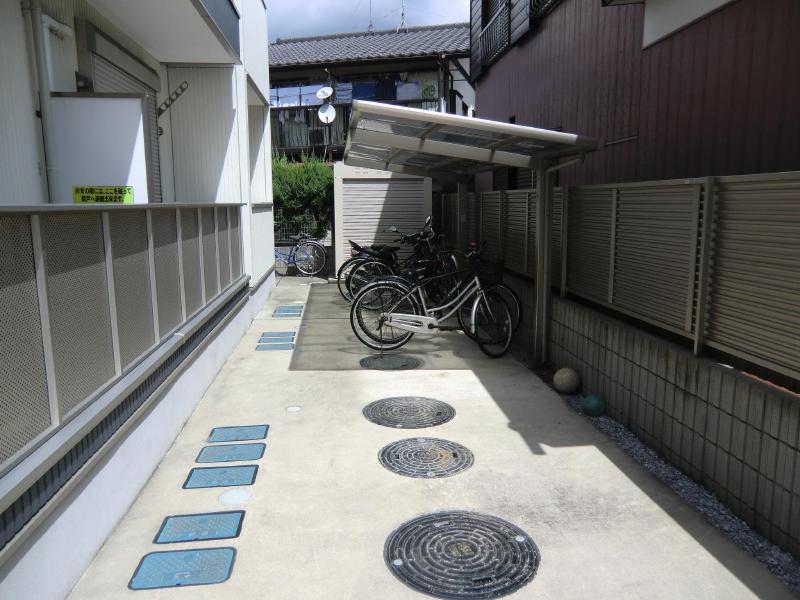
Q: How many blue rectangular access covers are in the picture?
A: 11